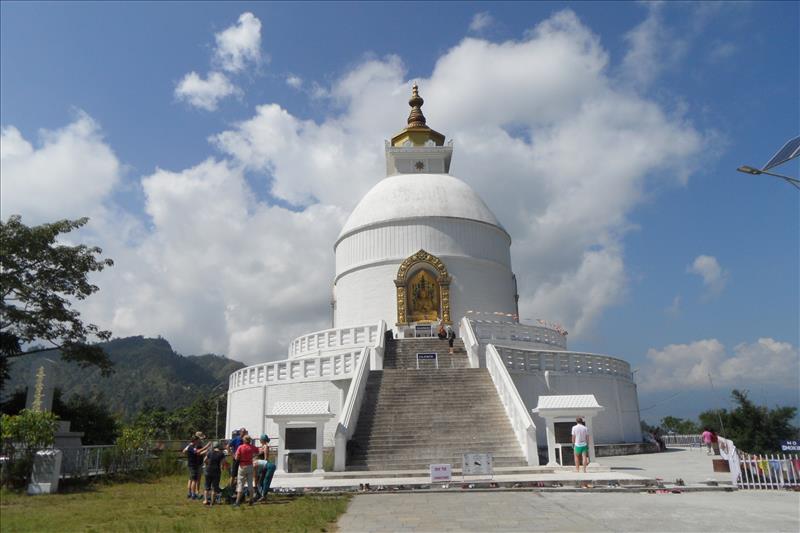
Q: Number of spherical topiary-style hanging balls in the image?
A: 0